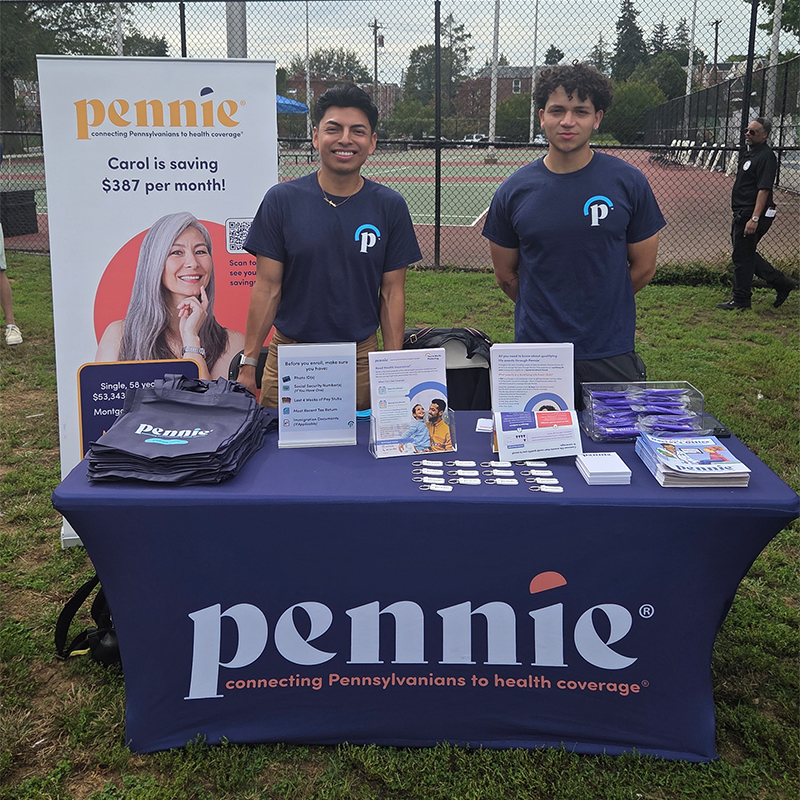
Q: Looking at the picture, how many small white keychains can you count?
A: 14